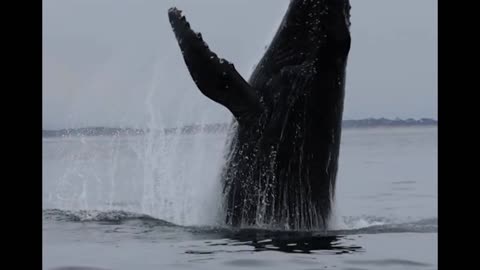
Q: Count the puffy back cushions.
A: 0